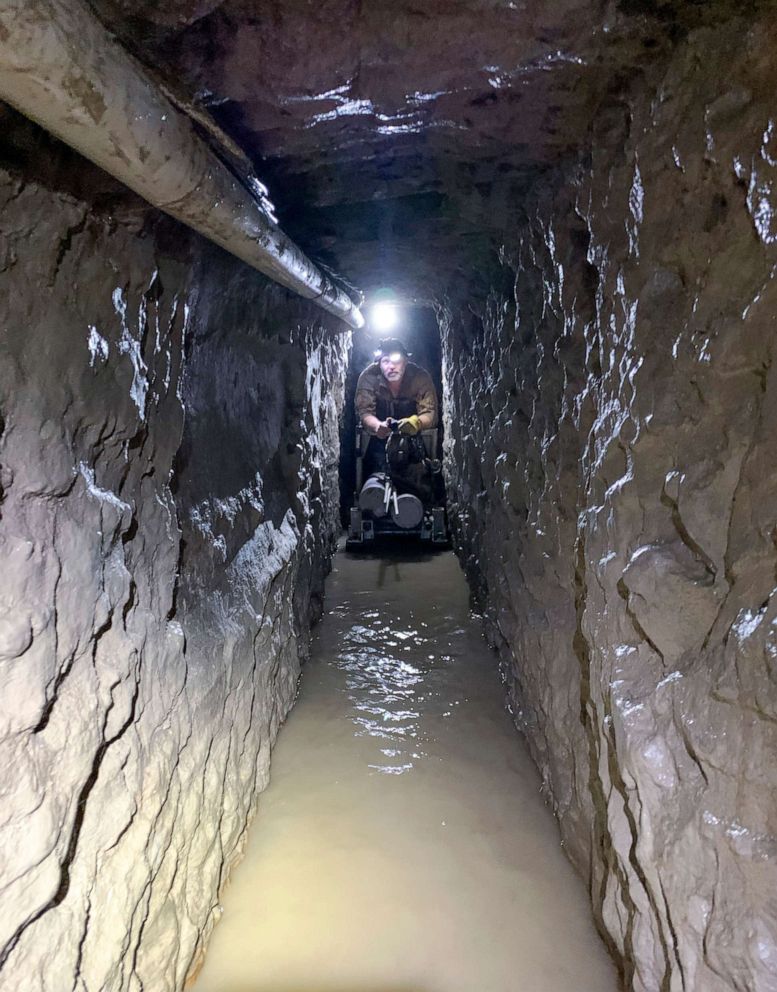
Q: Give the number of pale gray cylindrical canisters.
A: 2